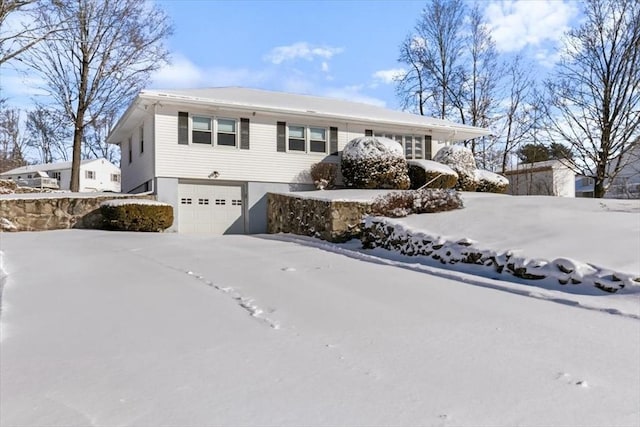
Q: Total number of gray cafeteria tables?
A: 0